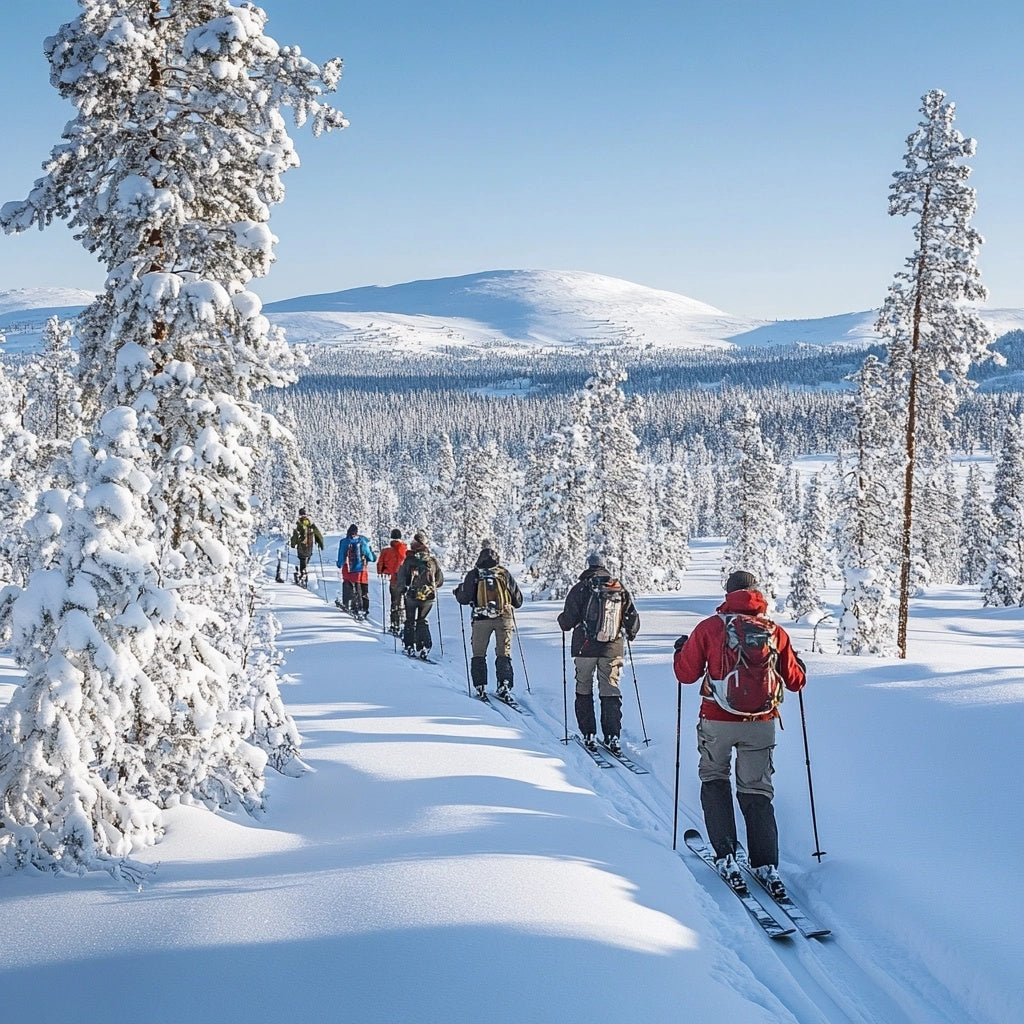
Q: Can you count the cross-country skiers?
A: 7